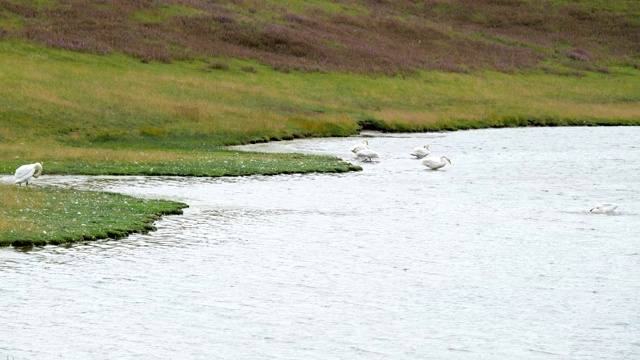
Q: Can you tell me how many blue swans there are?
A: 0